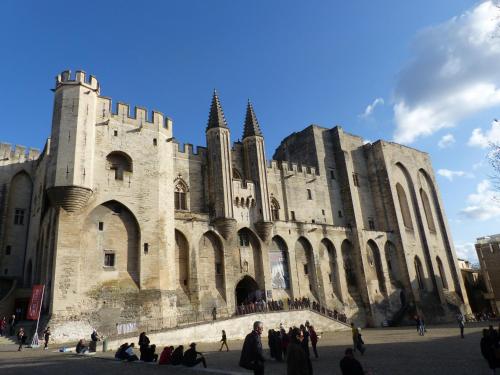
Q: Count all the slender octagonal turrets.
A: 2